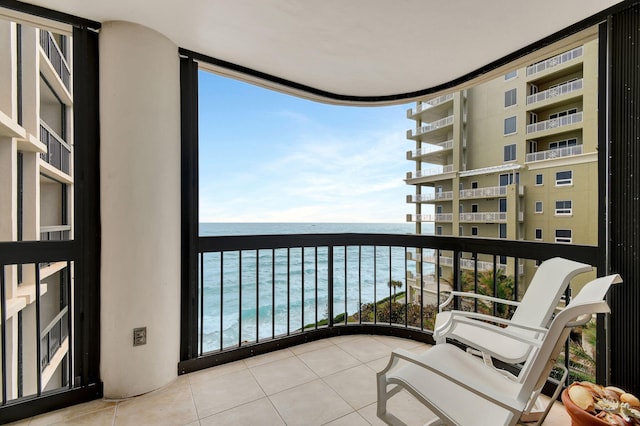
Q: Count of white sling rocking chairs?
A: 2